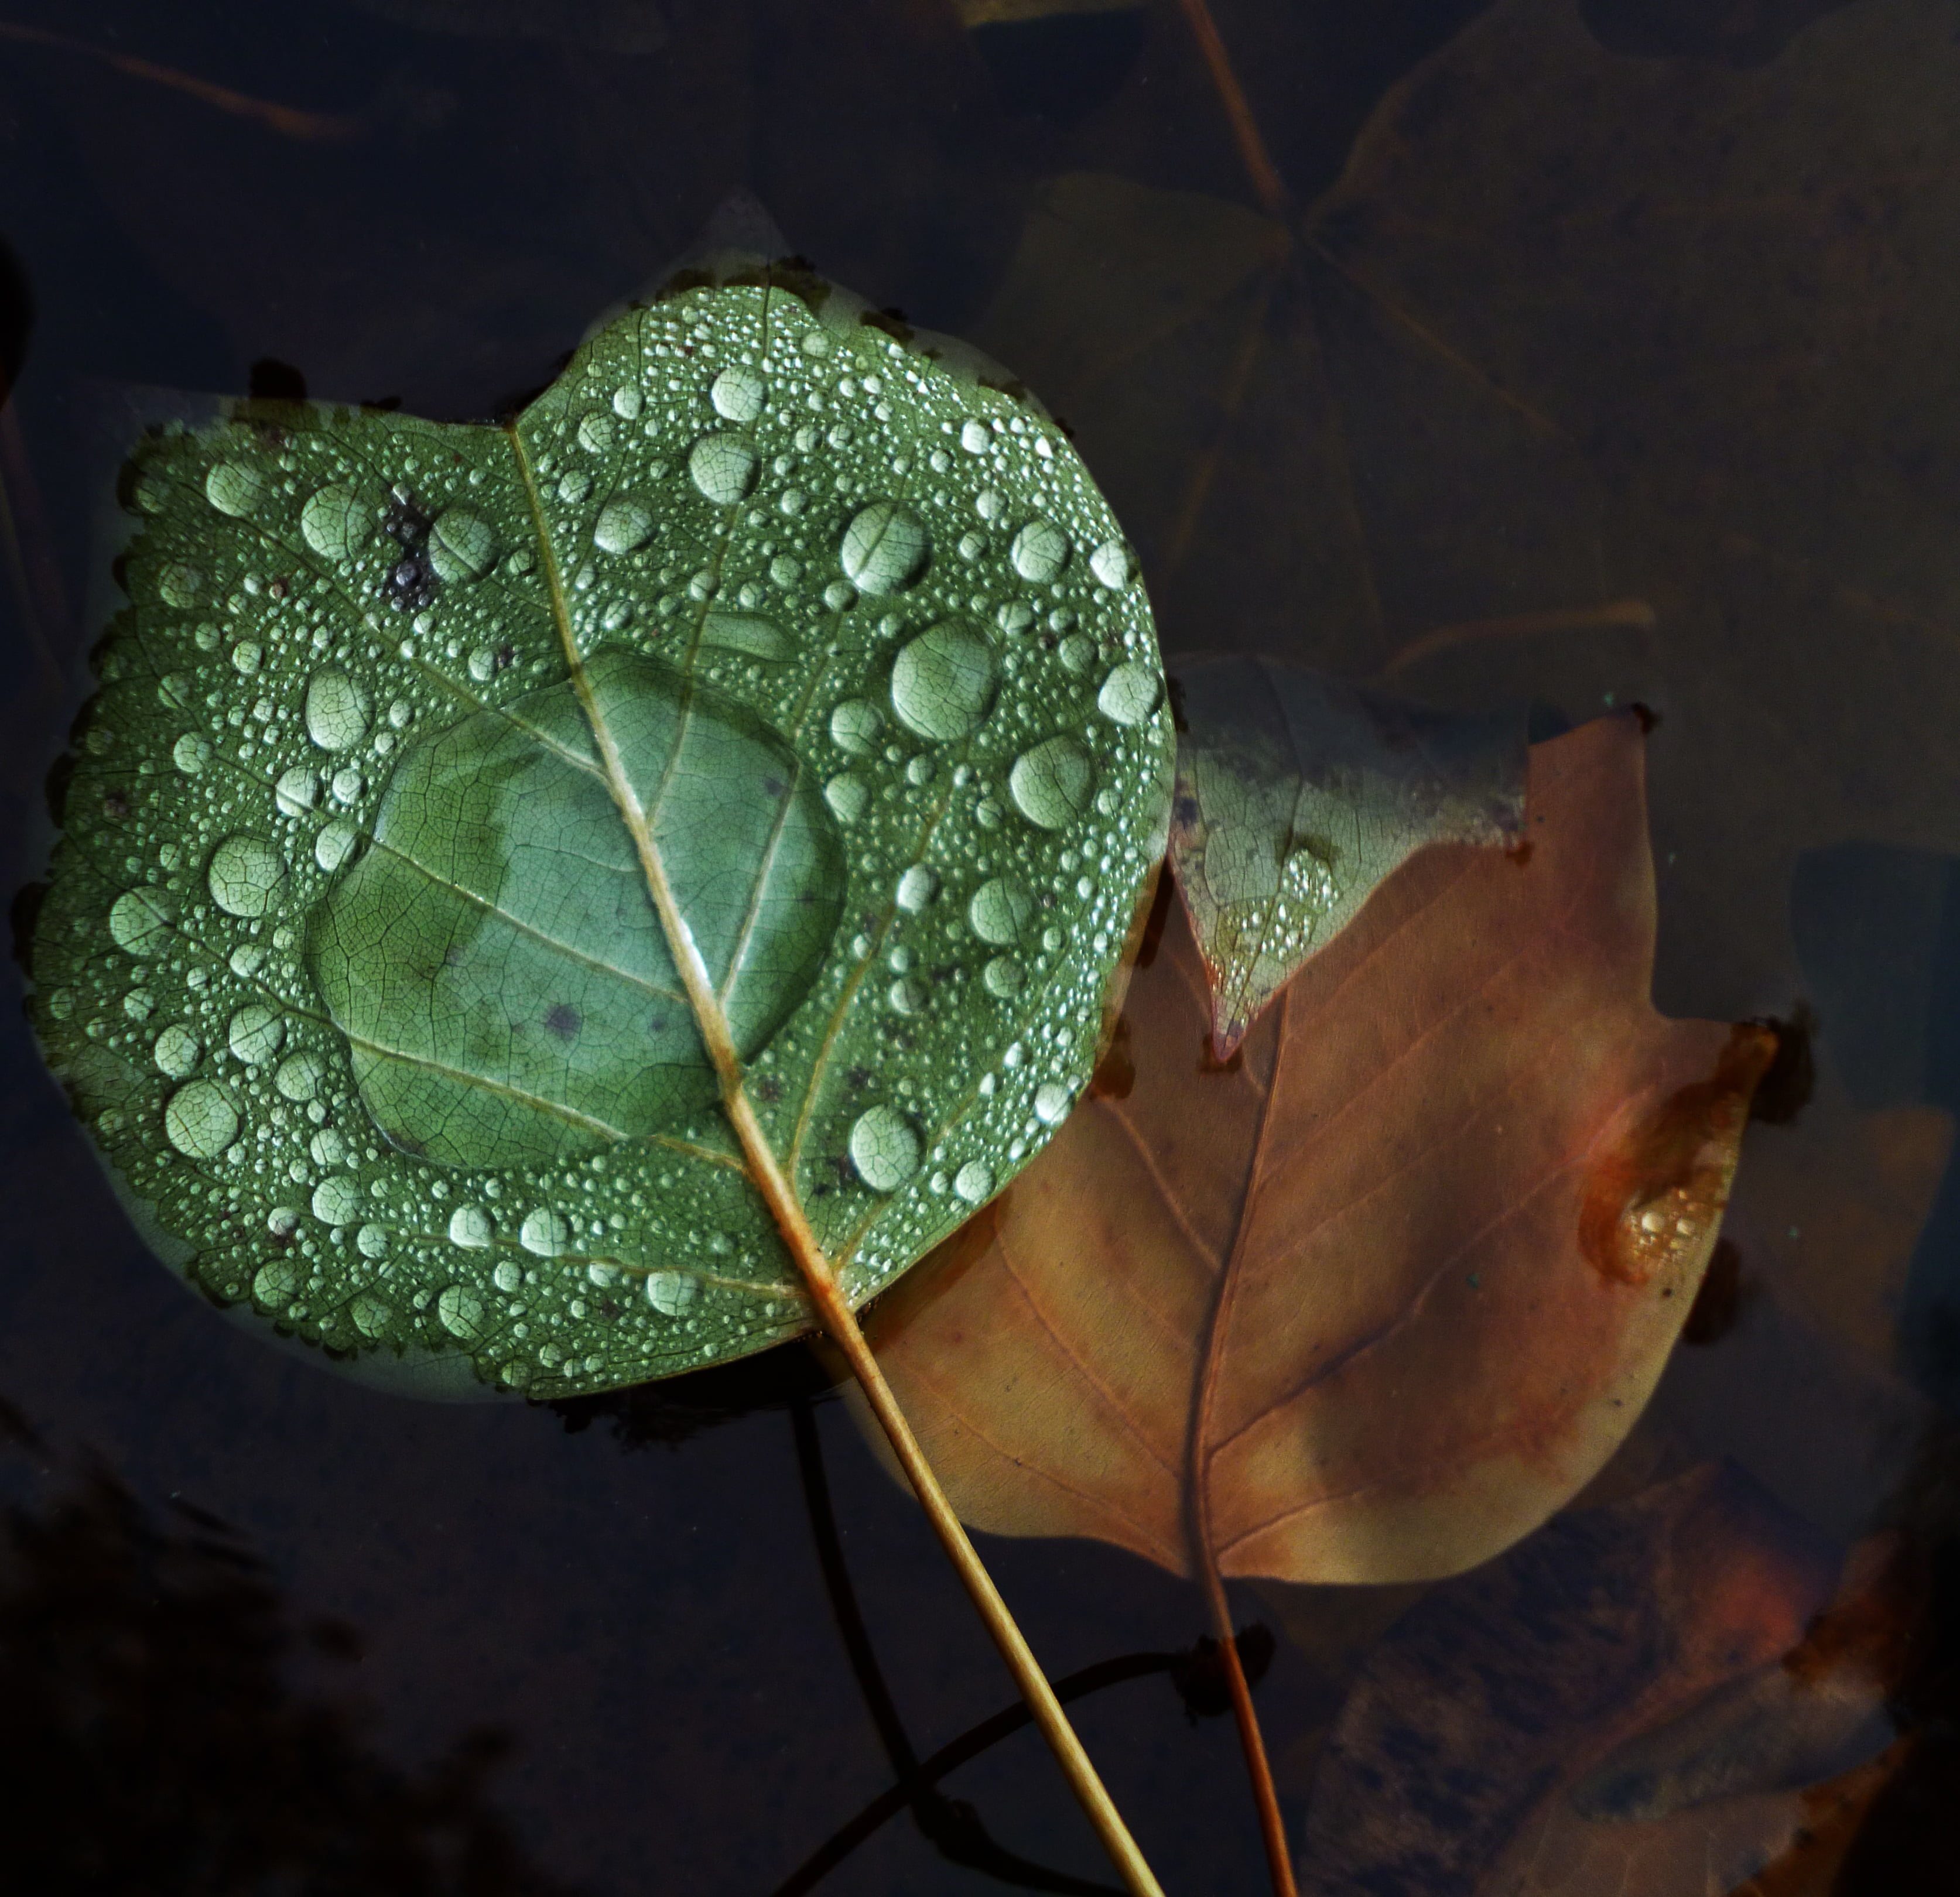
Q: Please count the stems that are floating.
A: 2